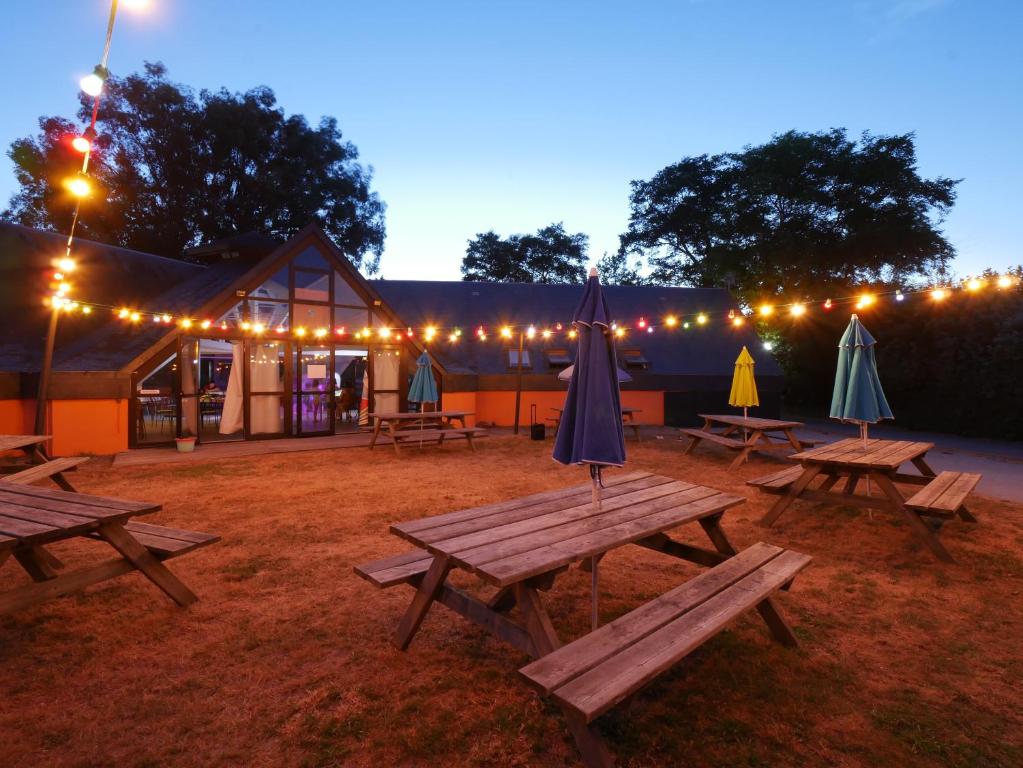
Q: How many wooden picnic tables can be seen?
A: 7